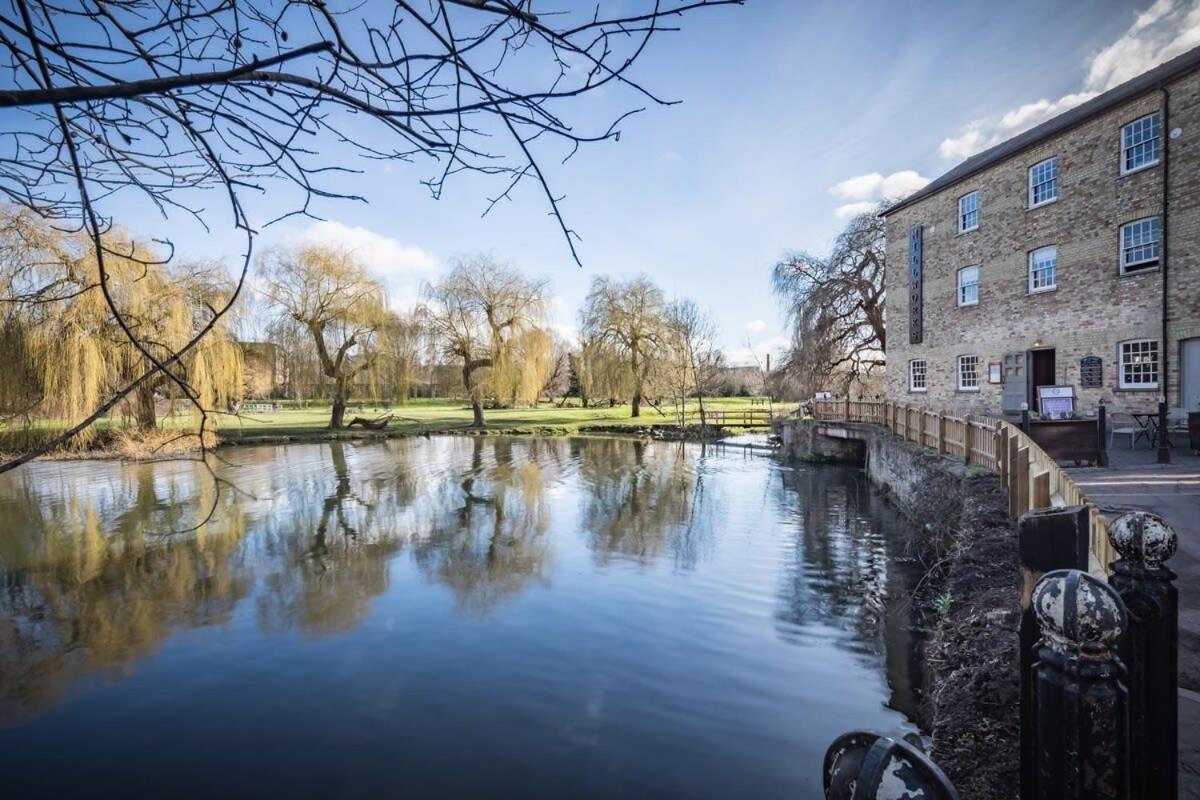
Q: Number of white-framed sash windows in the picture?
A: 9